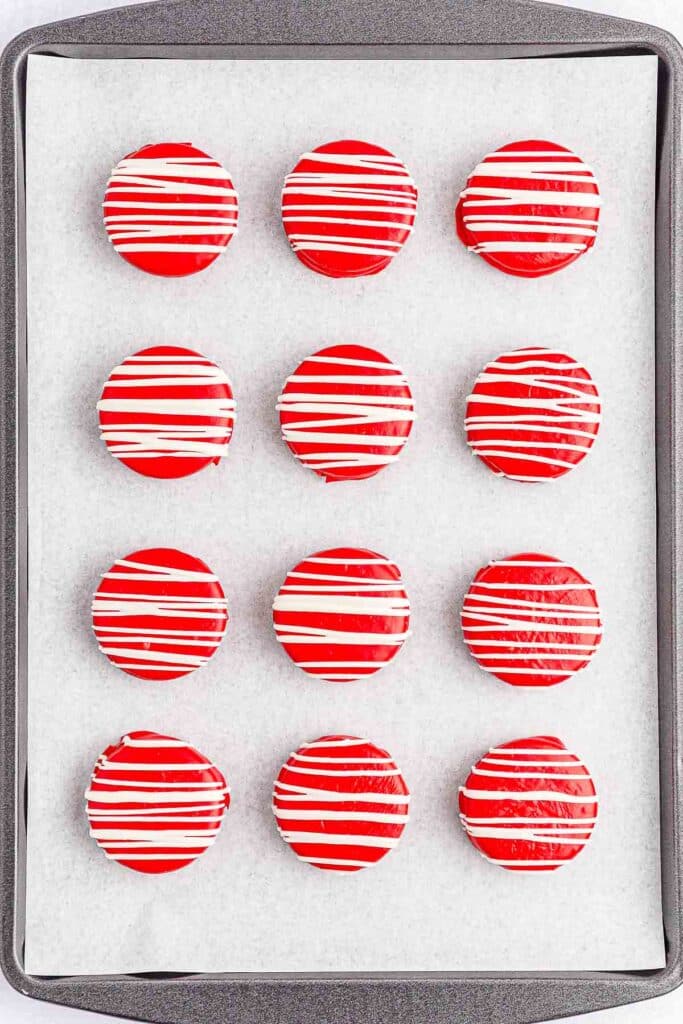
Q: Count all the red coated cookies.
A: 12